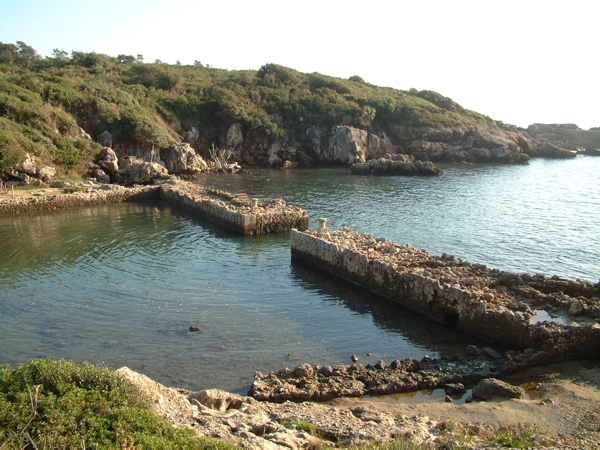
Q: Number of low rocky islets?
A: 1